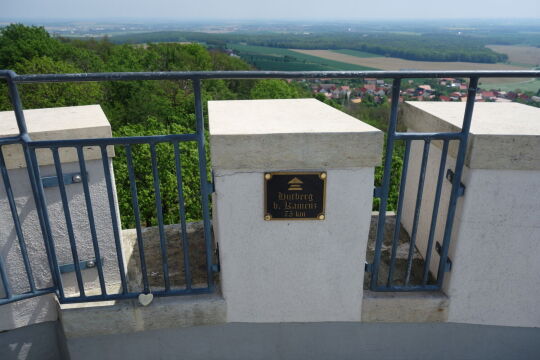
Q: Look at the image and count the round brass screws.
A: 4